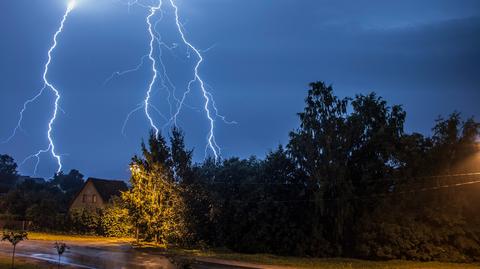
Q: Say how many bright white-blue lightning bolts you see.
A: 3